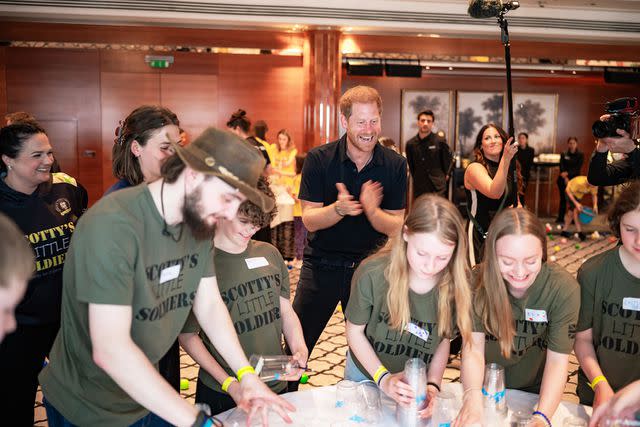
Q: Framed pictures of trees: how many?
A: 3